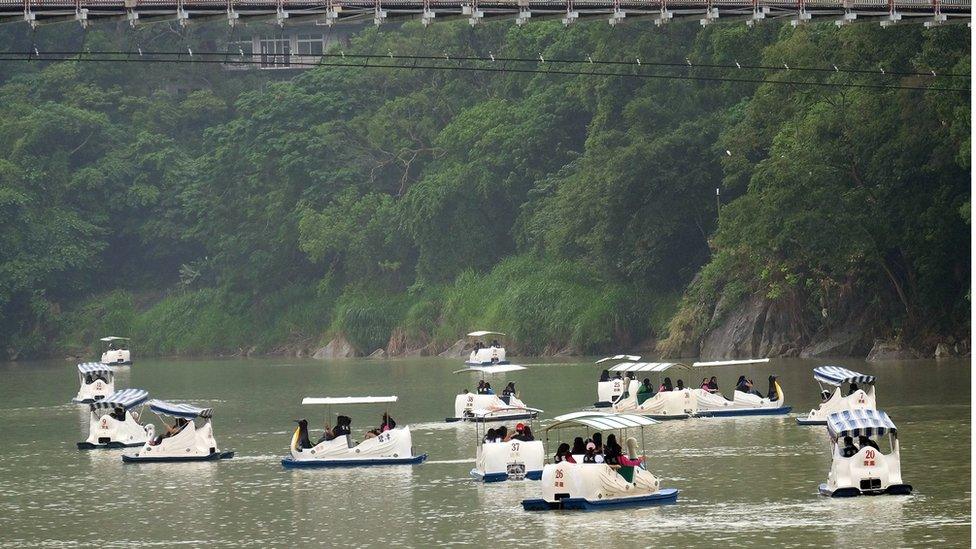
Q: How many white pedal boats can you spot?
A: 14